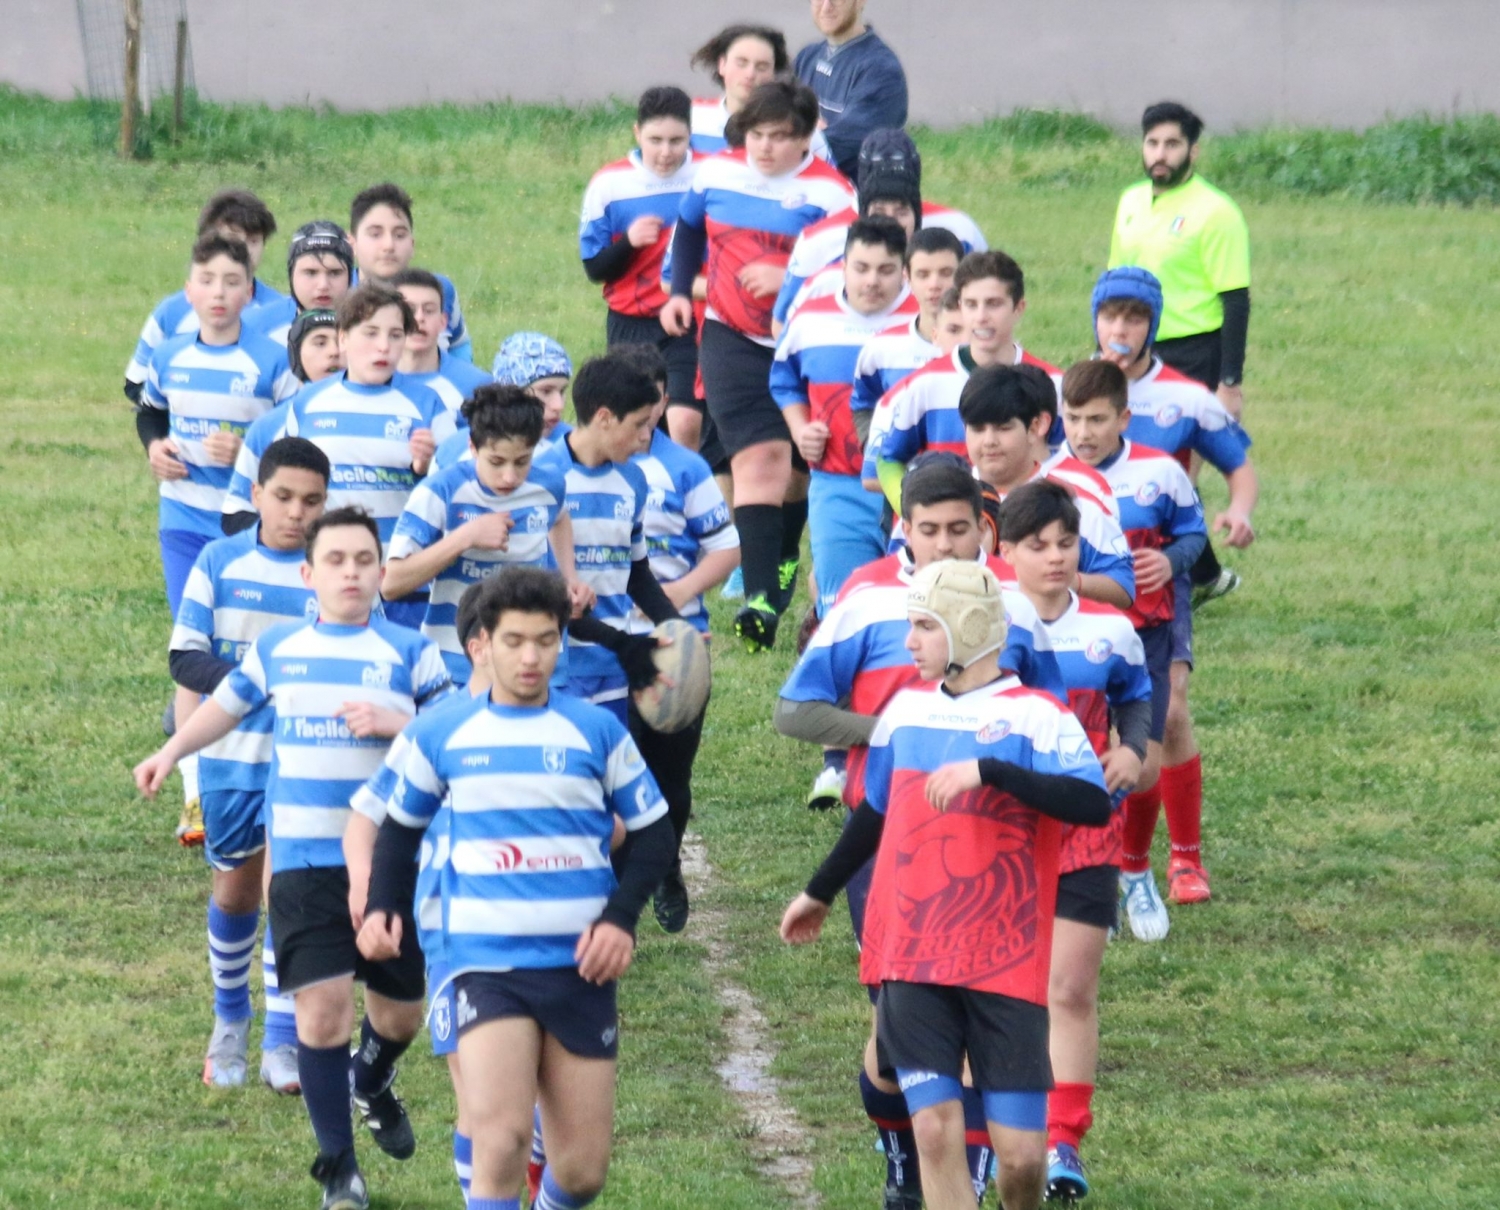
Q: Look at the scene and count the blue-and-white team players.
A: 15